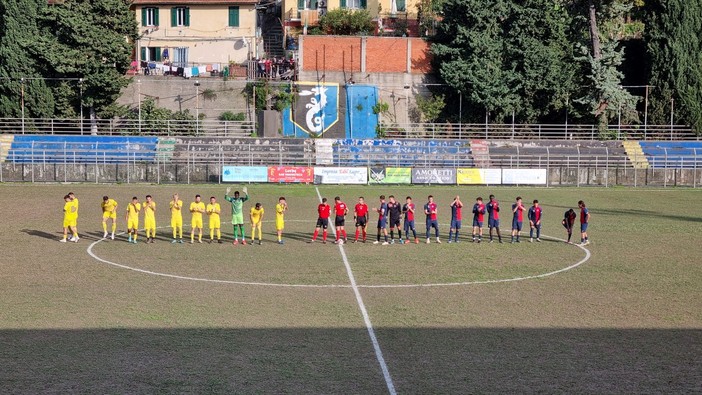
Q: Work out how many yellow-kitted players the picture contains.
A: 10